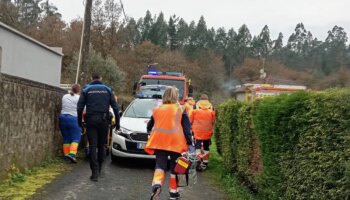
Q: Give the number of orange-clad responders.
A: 3